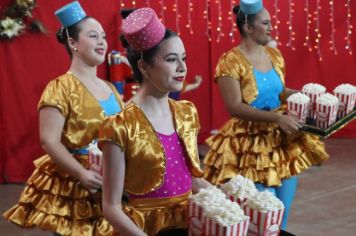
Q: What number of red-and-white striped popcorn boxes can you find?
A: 9